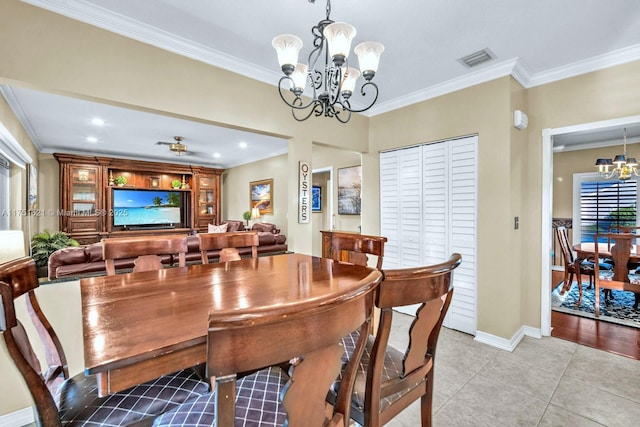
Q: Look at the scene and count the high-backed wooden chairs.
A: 9